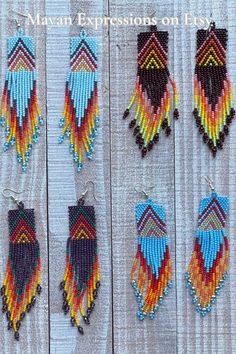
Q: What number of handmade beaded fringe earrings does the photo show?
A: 8